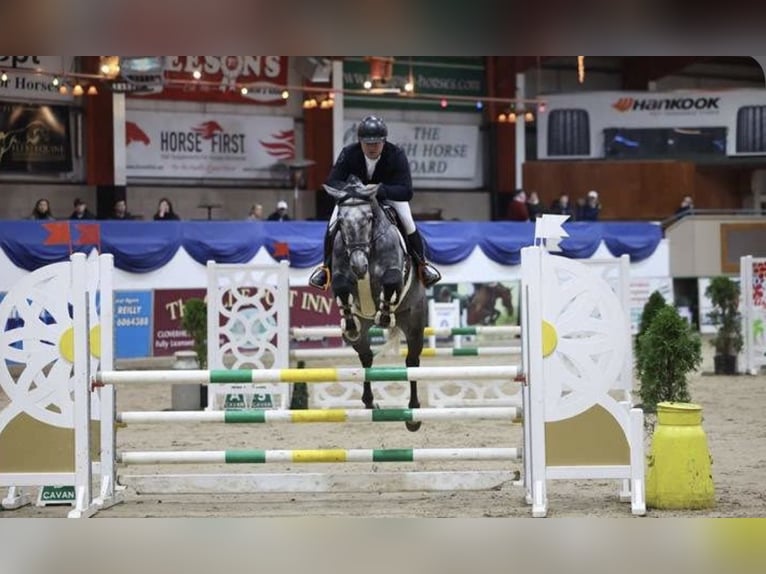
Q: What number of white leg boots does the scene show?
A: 2